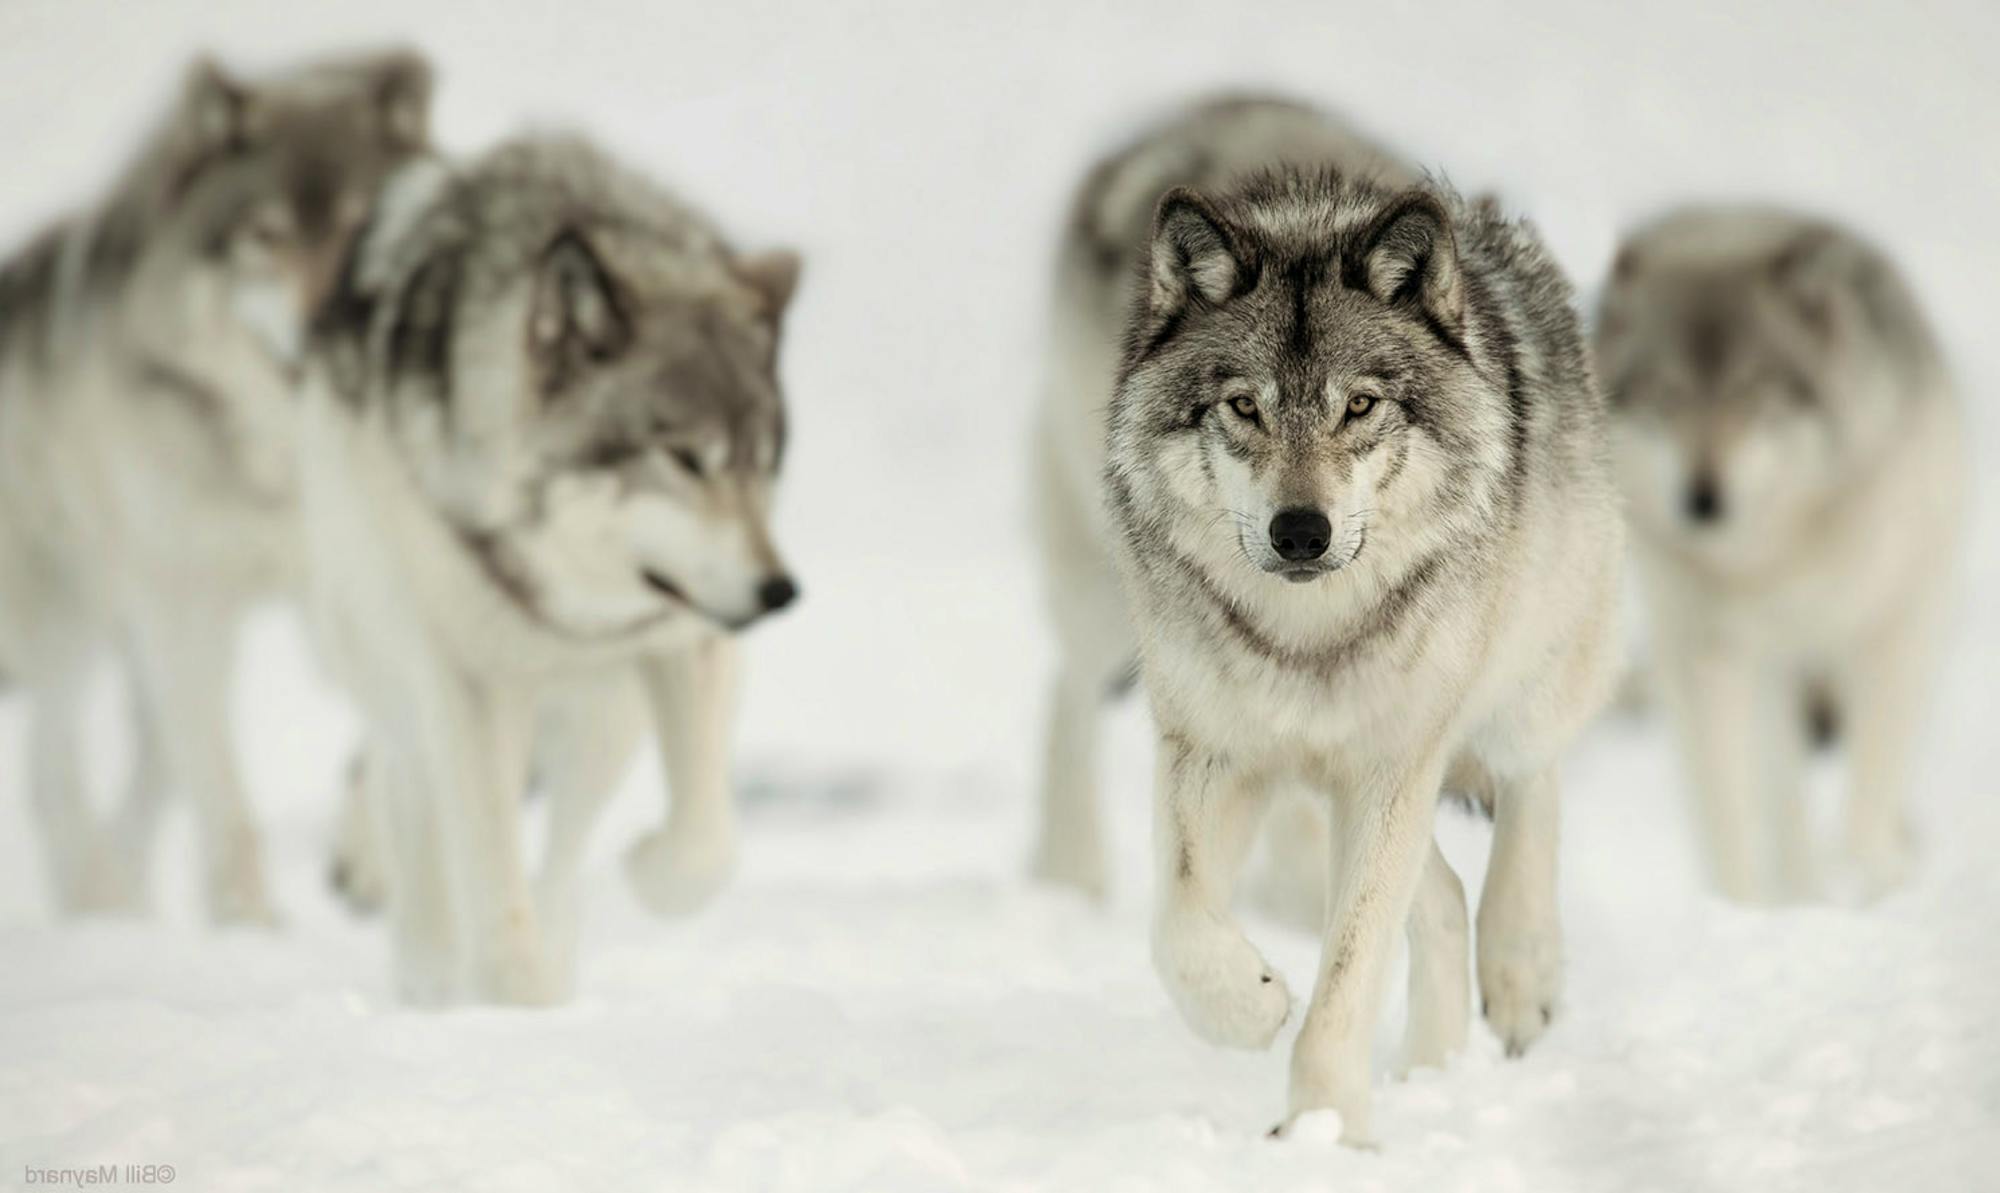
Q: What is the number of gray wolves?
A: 5